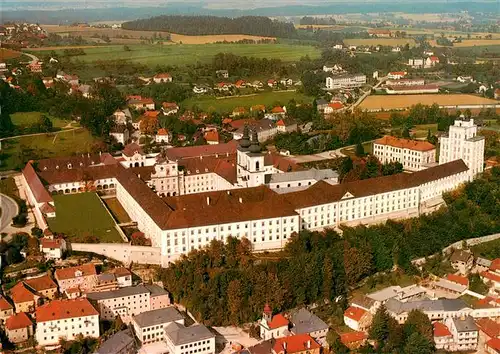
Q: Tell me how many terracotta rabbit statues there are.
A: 0